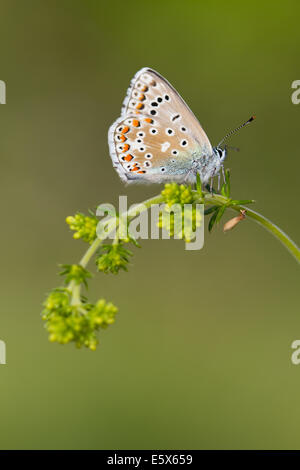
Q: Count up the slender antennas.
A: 2